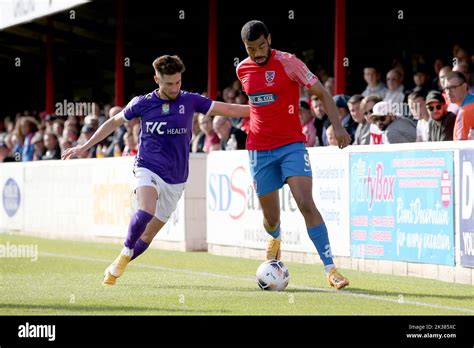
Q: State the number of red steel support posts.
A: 4